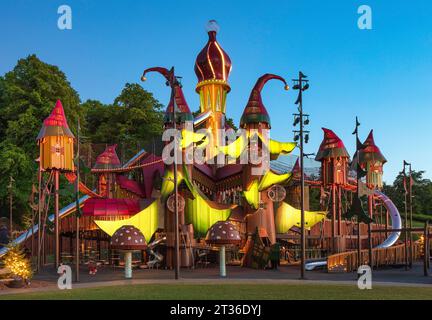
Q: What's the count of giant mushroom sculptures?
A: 2